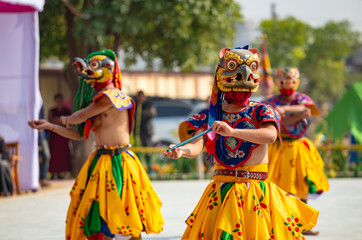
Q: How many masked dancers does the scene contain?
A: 3